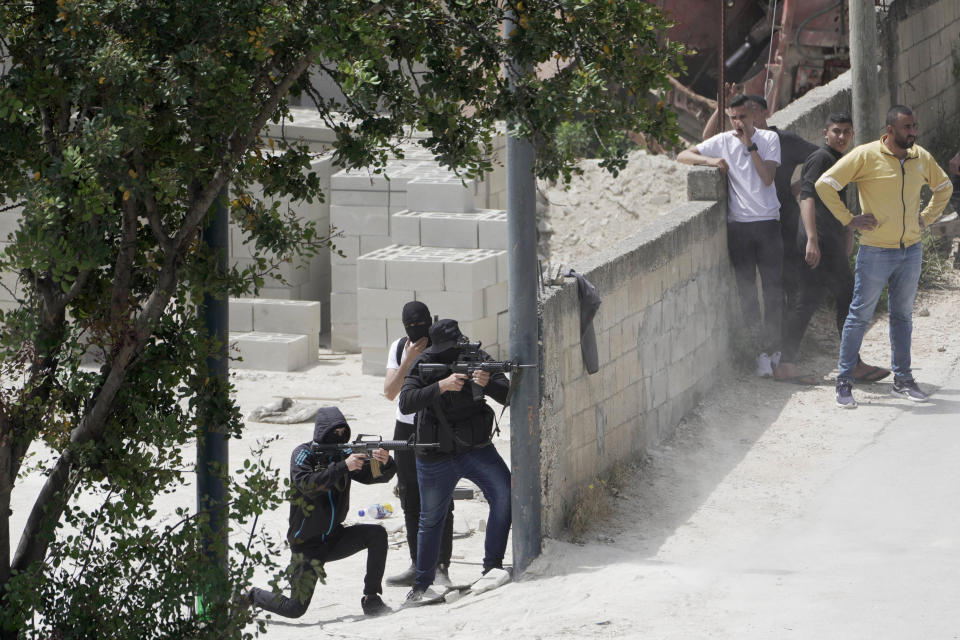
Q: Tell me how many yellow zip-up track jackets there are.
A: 1